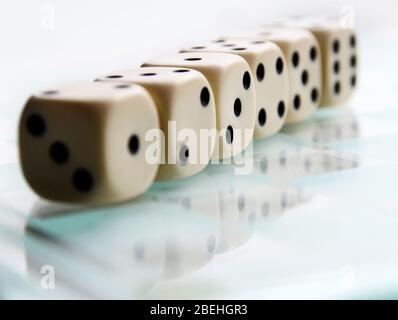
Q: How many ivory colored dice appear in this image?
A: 6